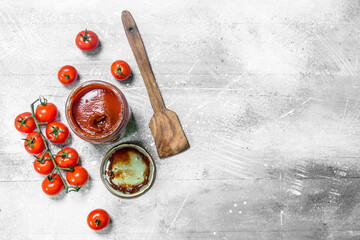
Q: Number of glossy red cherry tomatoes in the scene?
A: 12